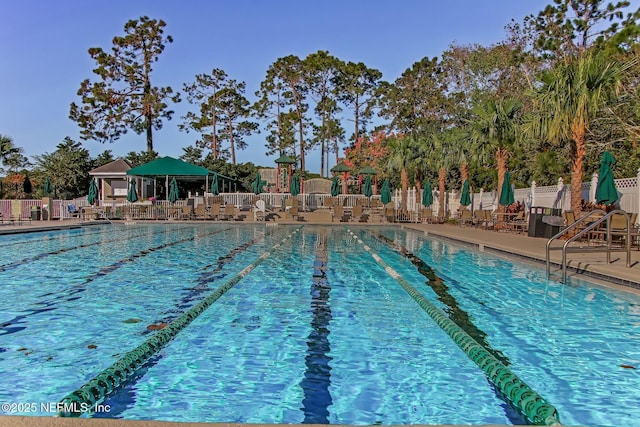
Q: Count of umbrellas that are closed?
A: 15